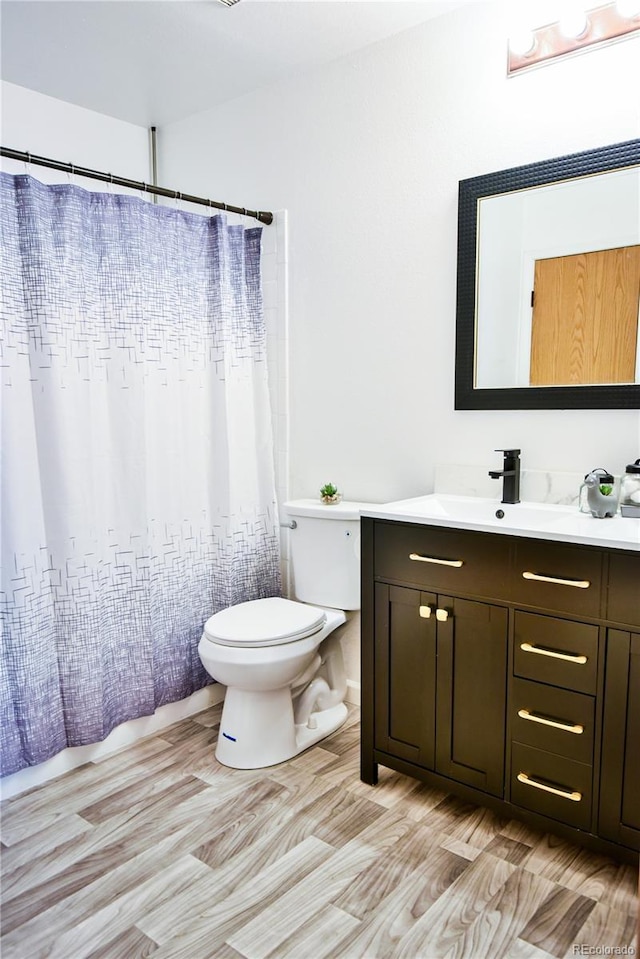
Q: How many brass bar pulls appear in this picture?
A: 5